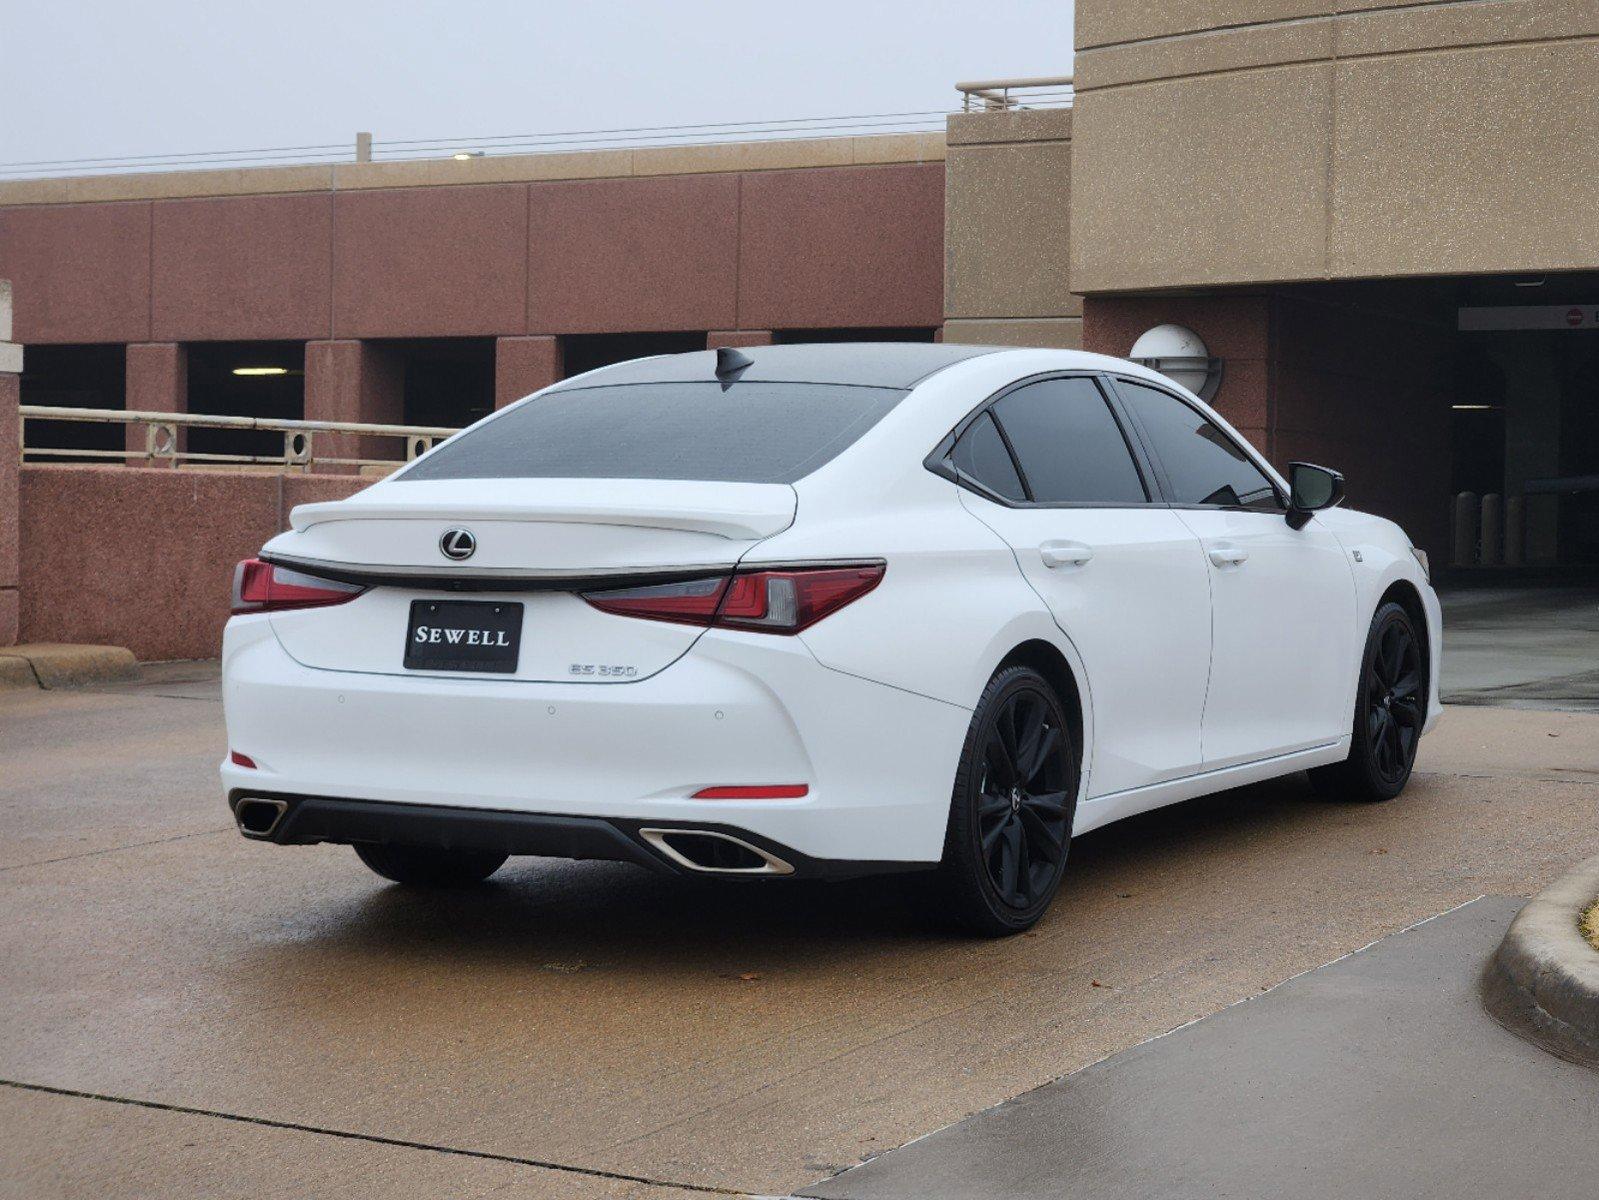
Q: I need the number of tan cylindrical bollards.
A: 3